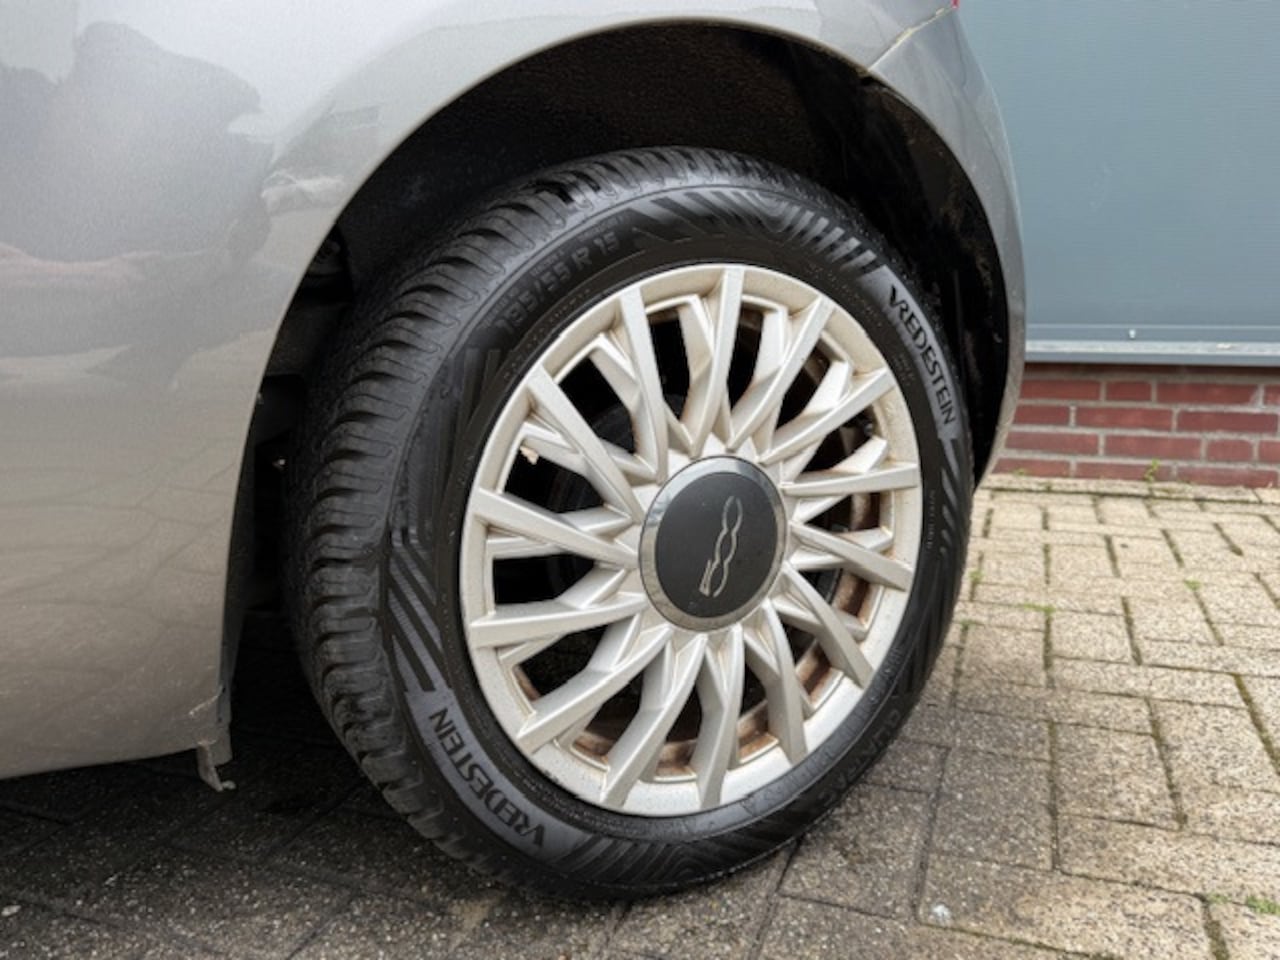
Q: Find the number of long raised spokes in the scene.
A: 14